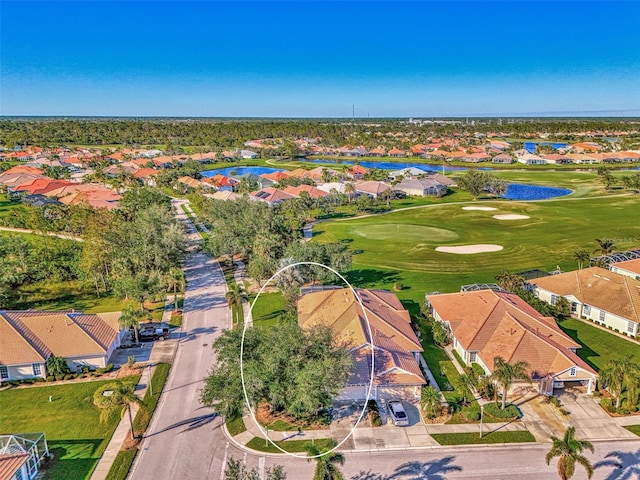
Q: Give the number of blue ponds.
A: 4